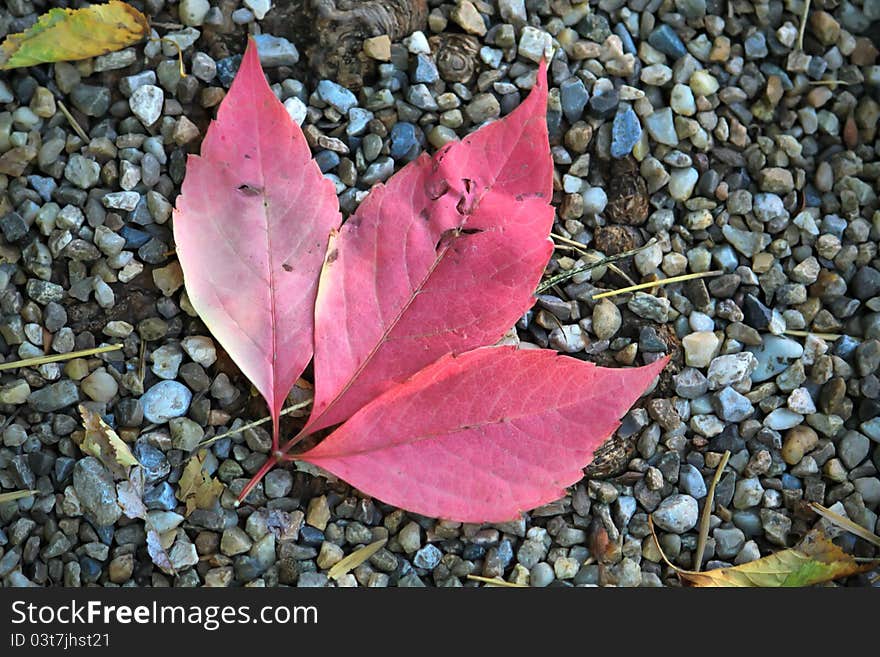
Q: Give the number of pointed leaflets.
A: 3